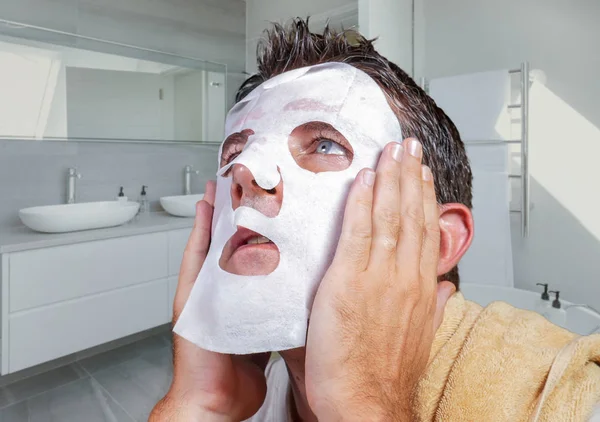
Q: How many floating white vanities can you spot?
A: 1